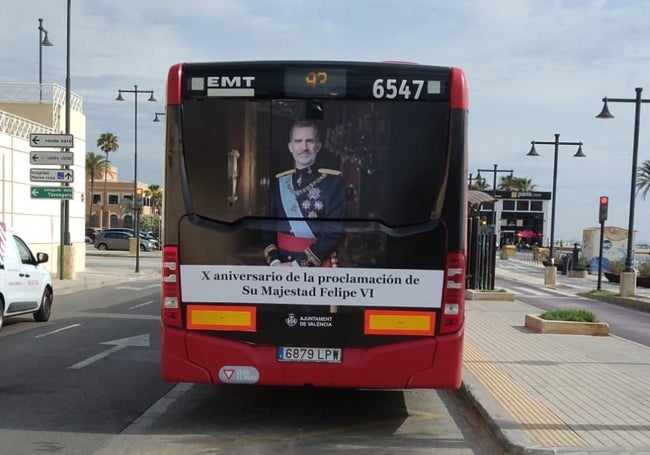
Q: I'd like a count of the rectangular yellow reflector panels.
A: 2